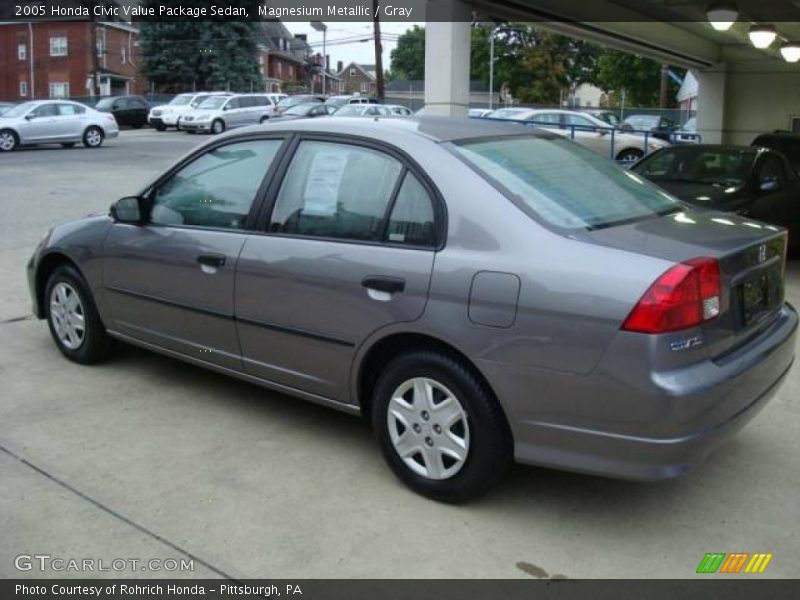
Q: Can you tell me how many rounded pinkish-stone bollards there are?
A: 0